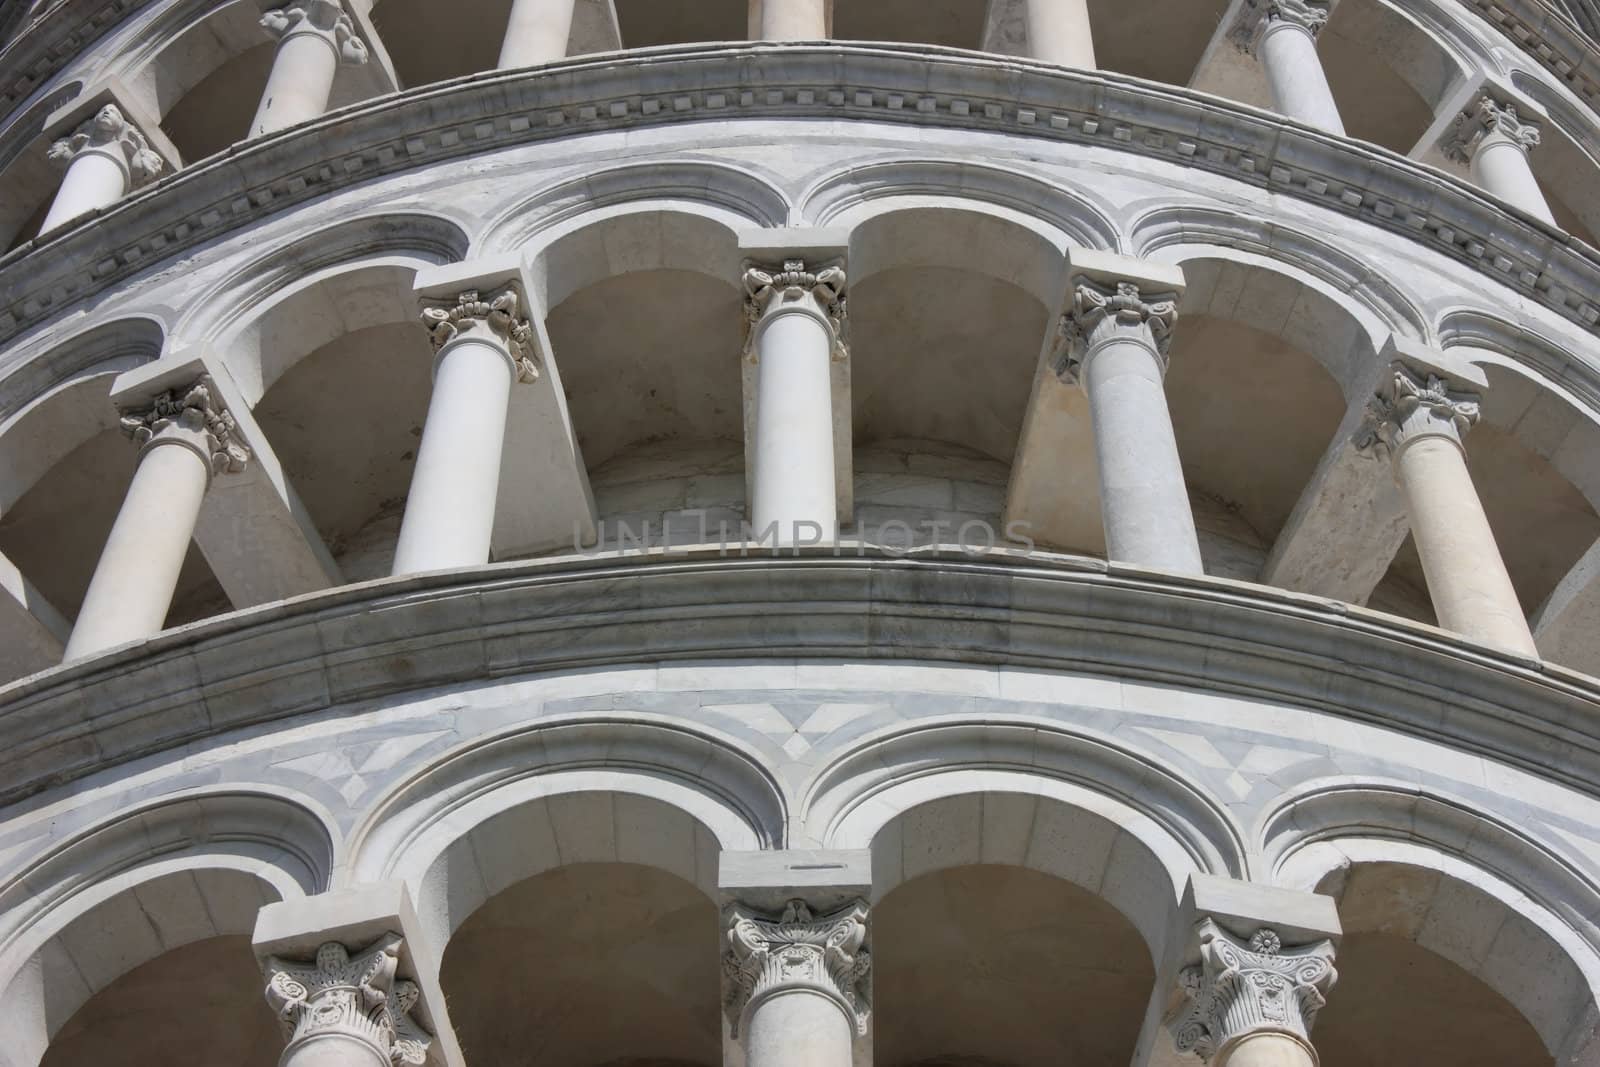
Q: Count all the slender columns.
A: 15